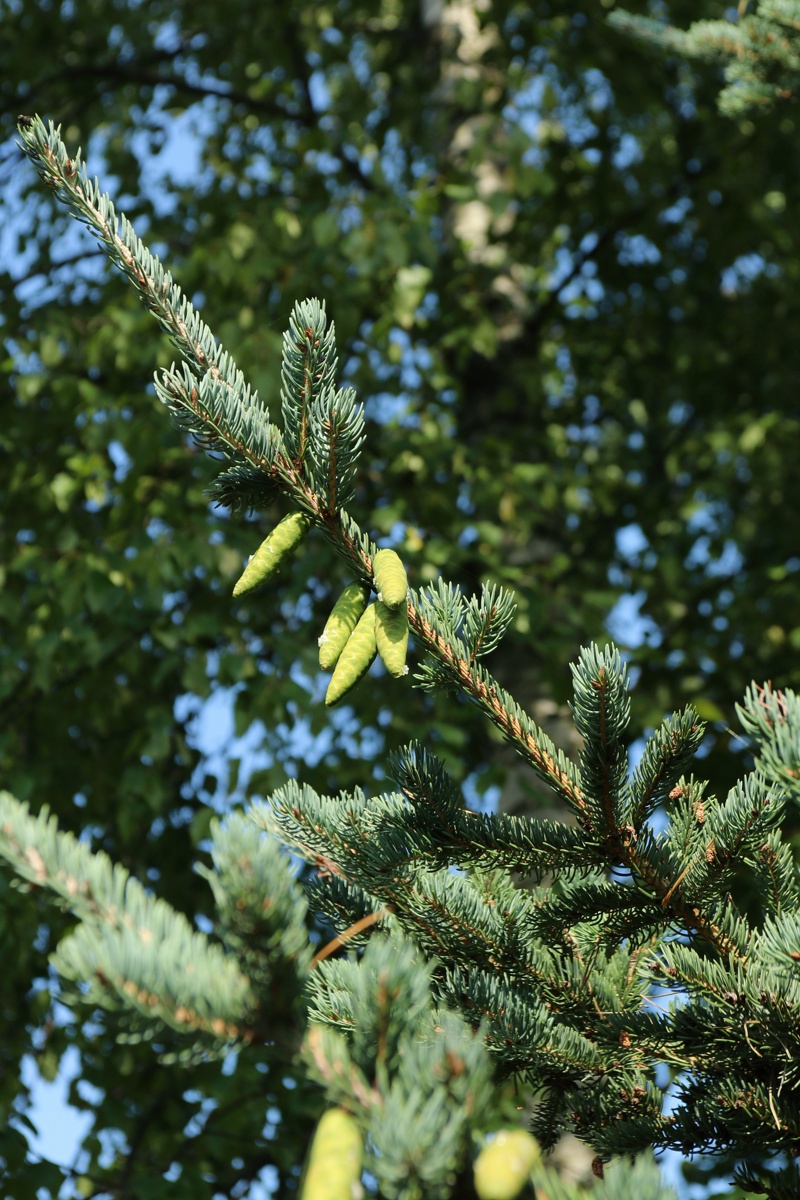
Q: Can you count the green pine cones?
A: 7